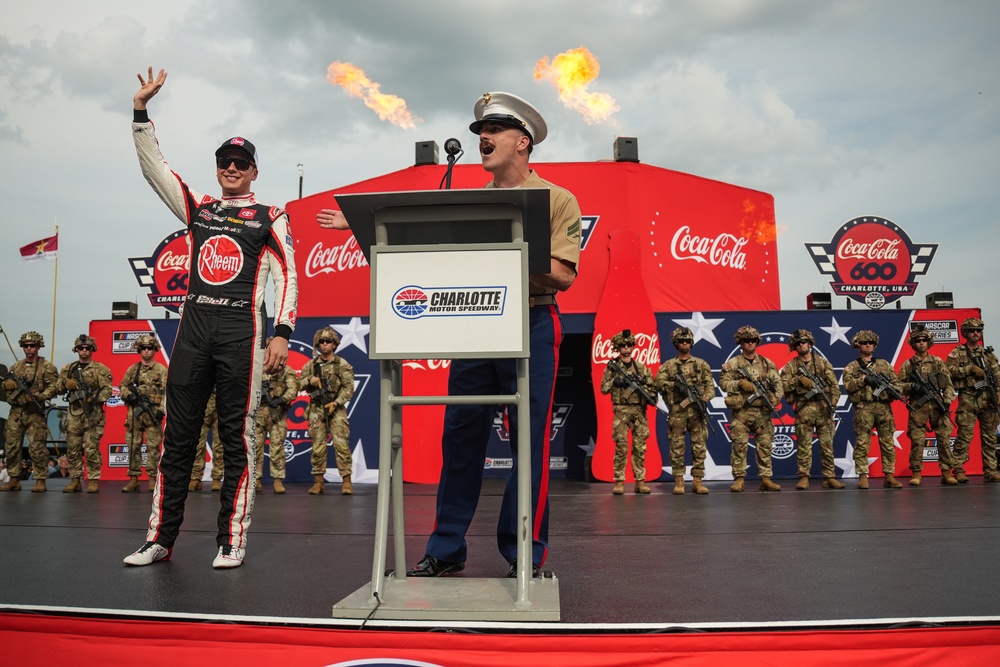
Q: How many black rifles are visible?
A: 12